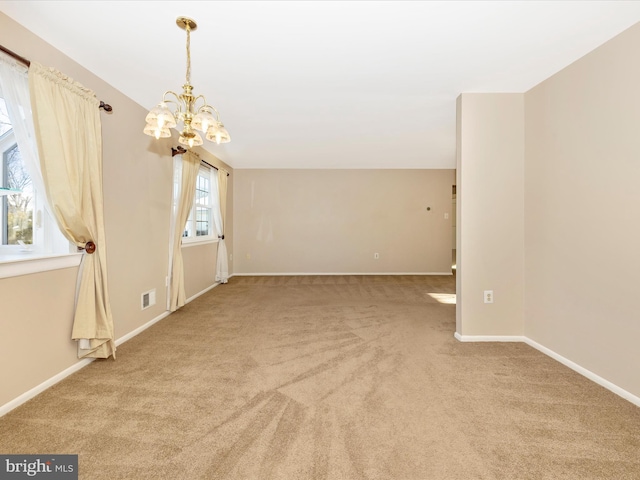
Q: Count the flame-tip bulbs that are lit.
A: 5